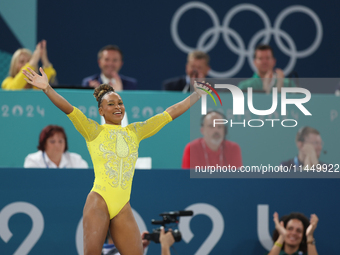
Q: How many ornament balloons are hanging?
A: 0